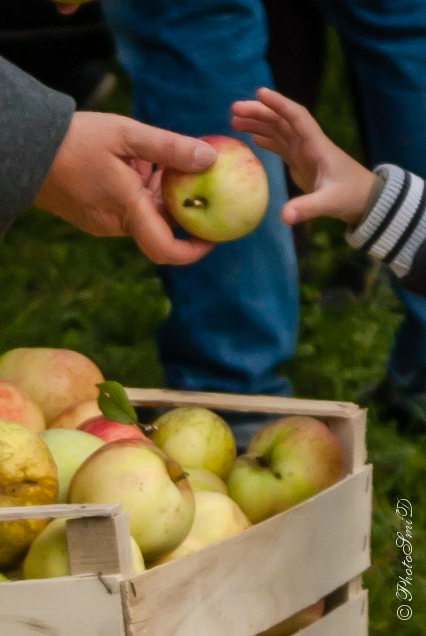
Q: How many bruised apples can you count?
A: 1